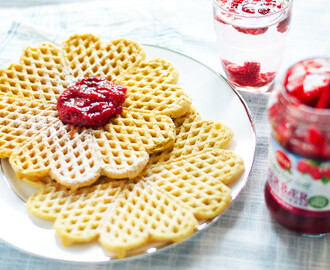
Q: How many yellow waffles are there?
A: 2